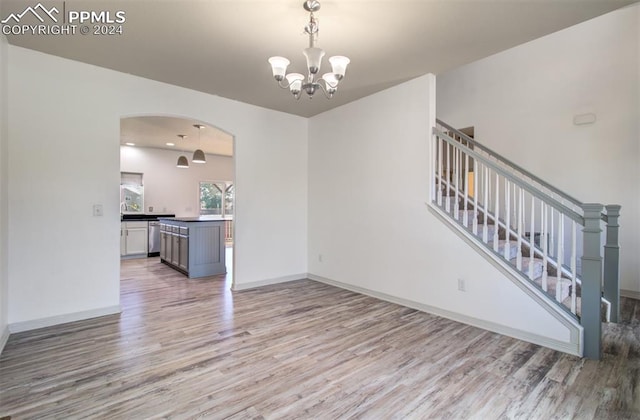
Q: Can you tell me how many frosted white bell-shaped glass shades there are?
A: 5